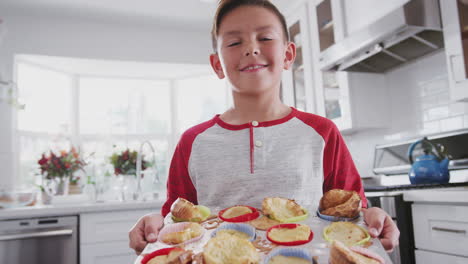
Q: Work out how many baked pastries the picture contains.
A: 12